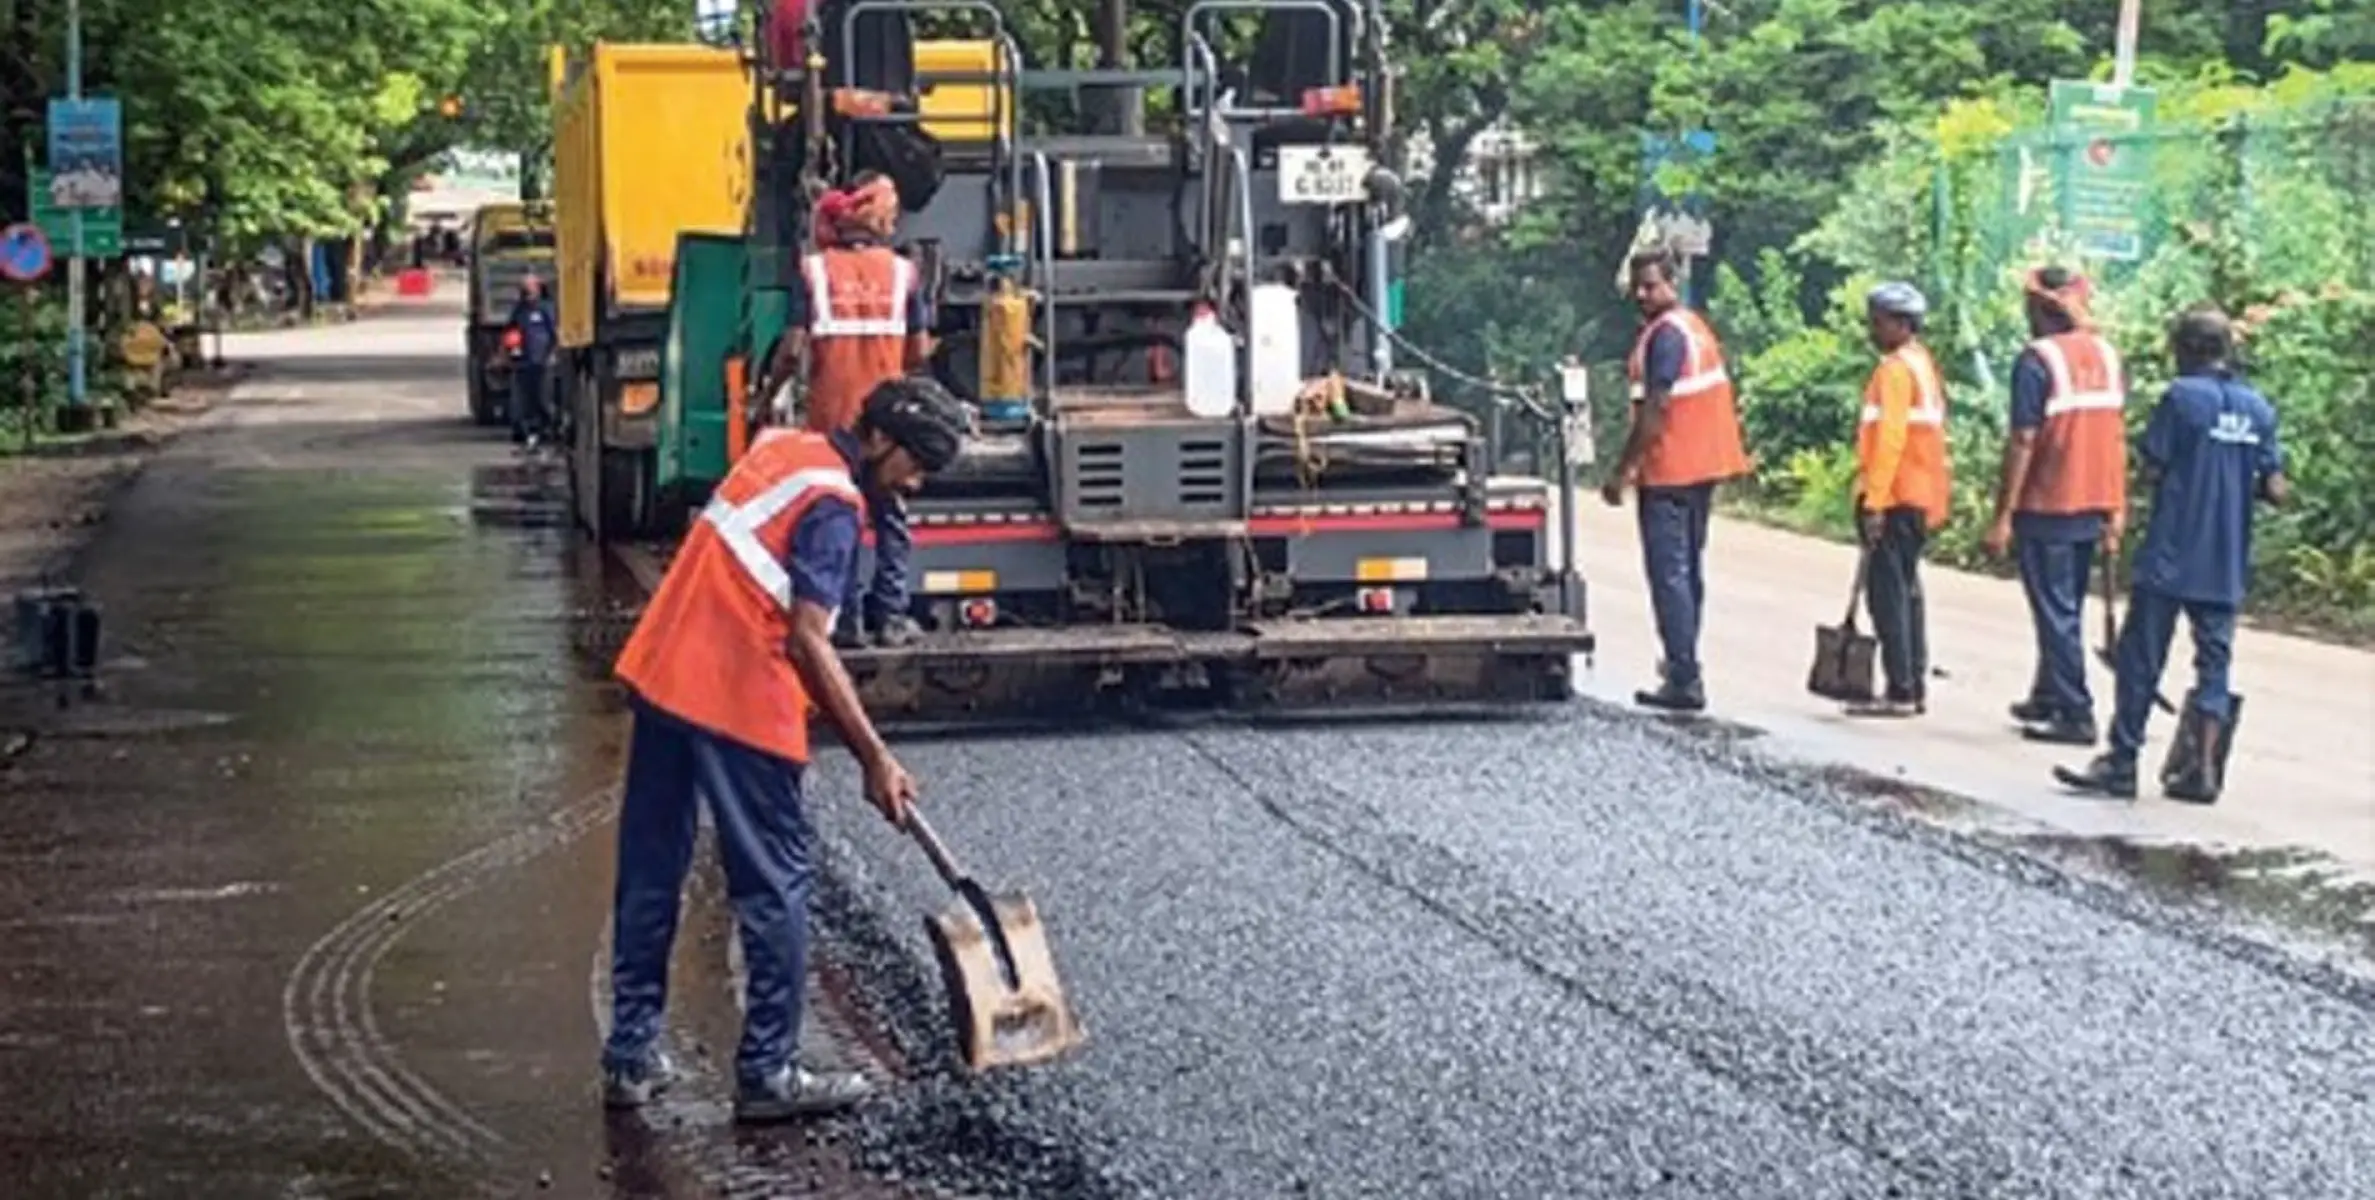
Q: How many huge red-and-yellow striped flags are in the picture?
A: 0